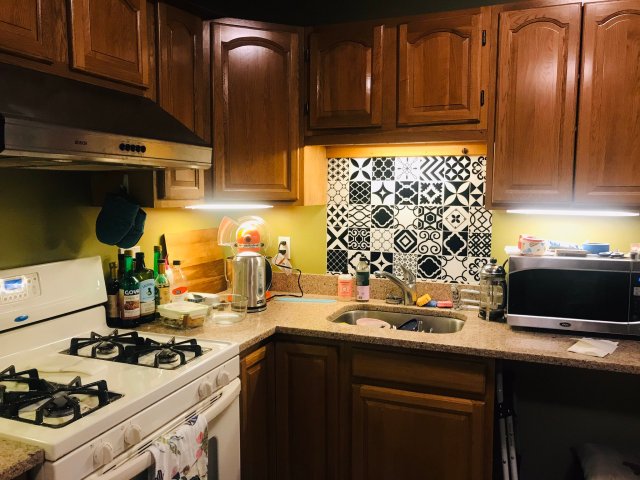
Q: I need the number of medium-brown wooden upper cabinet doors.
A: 8